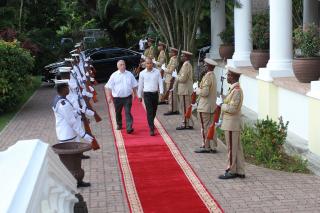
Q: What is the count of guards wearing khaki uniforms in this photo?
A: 6